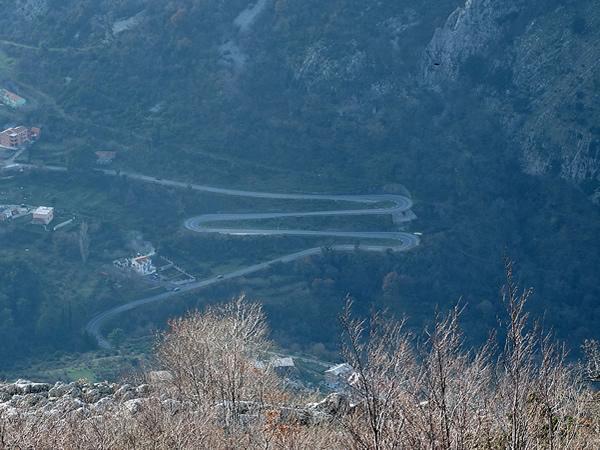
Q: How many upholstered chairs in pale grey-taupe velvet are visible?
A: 0